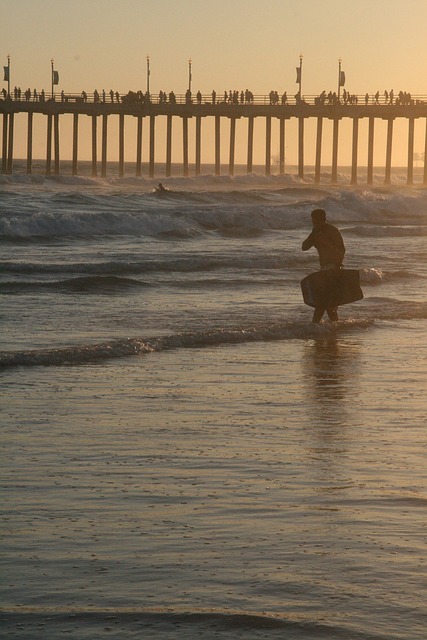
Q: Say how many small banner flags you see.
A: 4